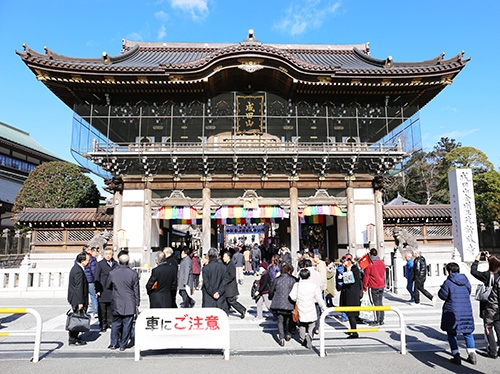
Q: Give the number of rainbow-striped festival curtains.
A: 3